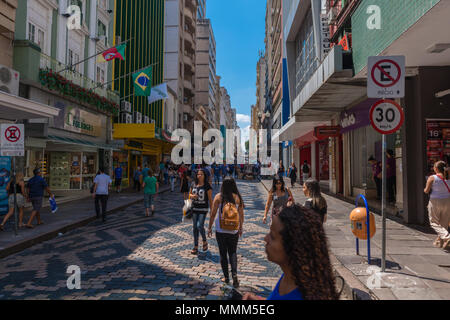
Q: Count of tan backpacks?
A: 1